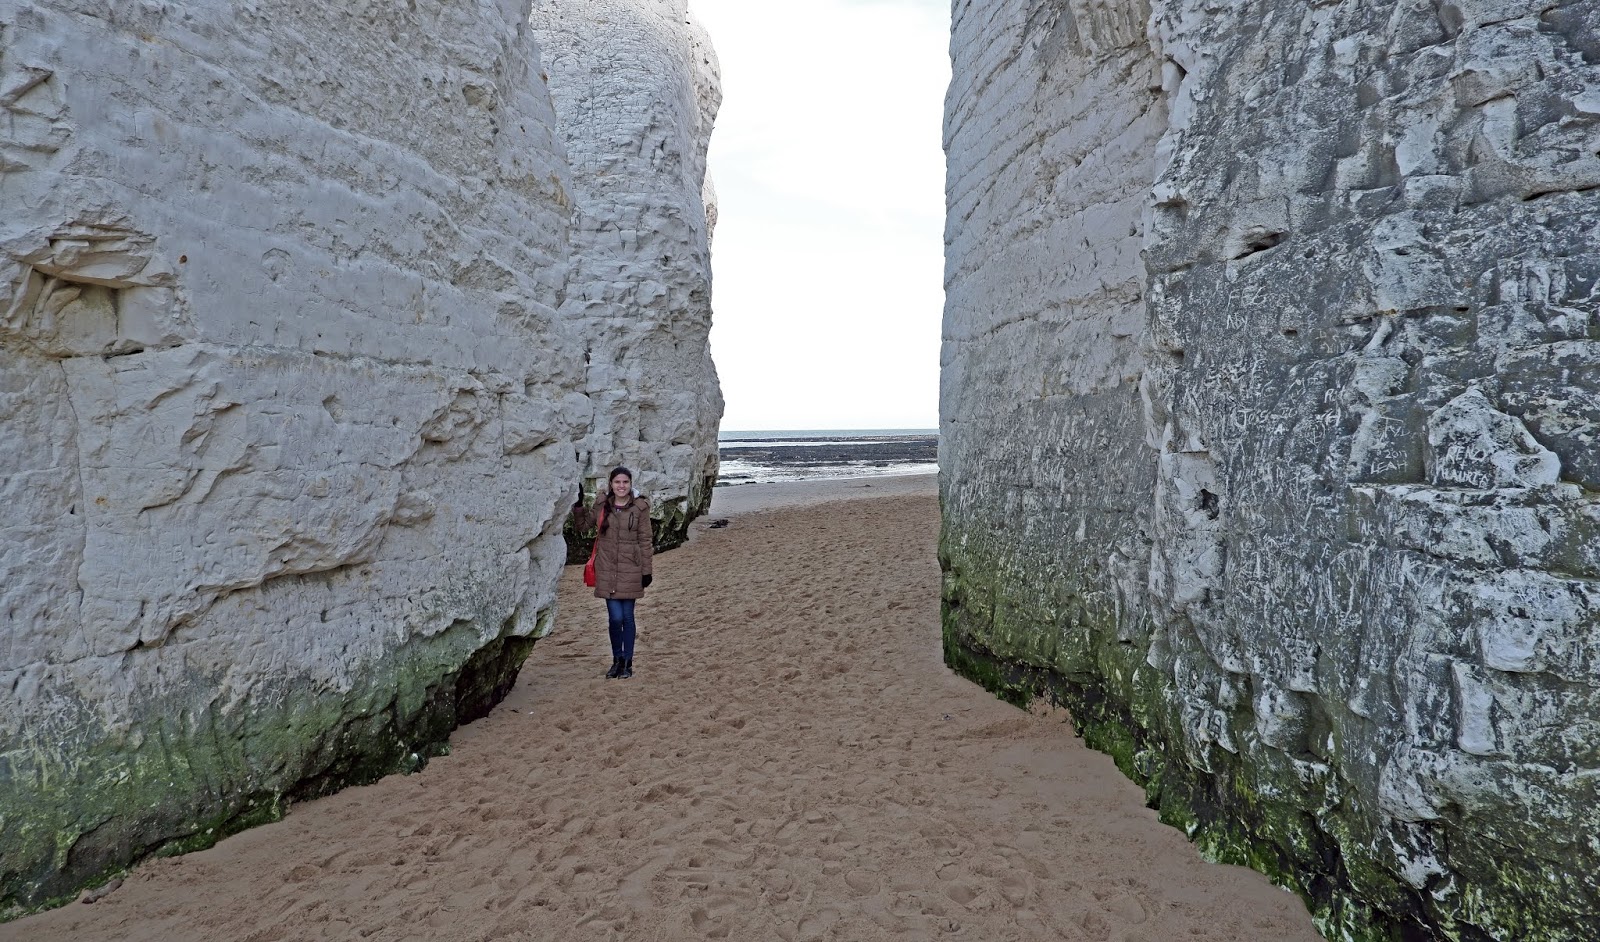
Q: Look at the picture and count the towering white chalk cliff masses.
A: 3